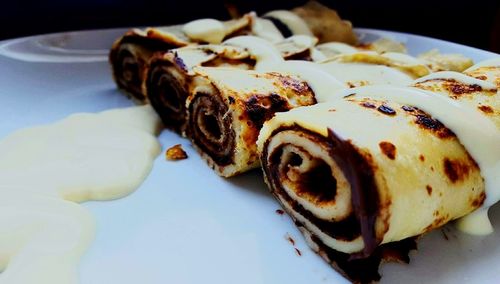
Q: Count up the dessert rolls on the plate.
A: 4